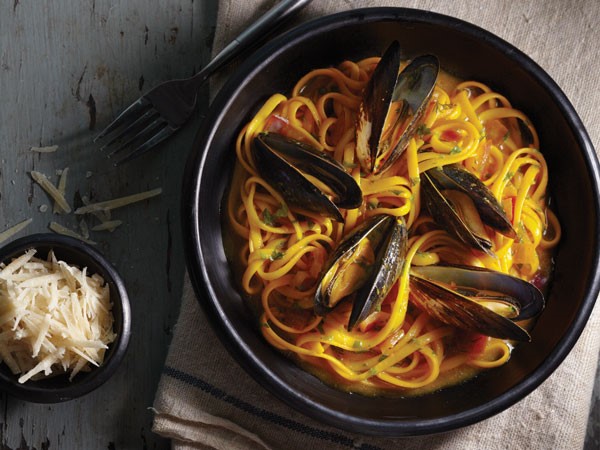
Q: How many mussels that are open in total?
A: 5